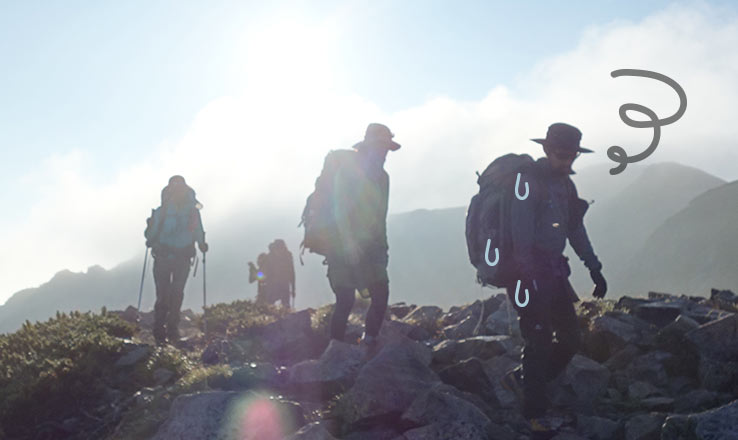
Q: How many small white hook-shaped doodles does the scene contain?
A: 3